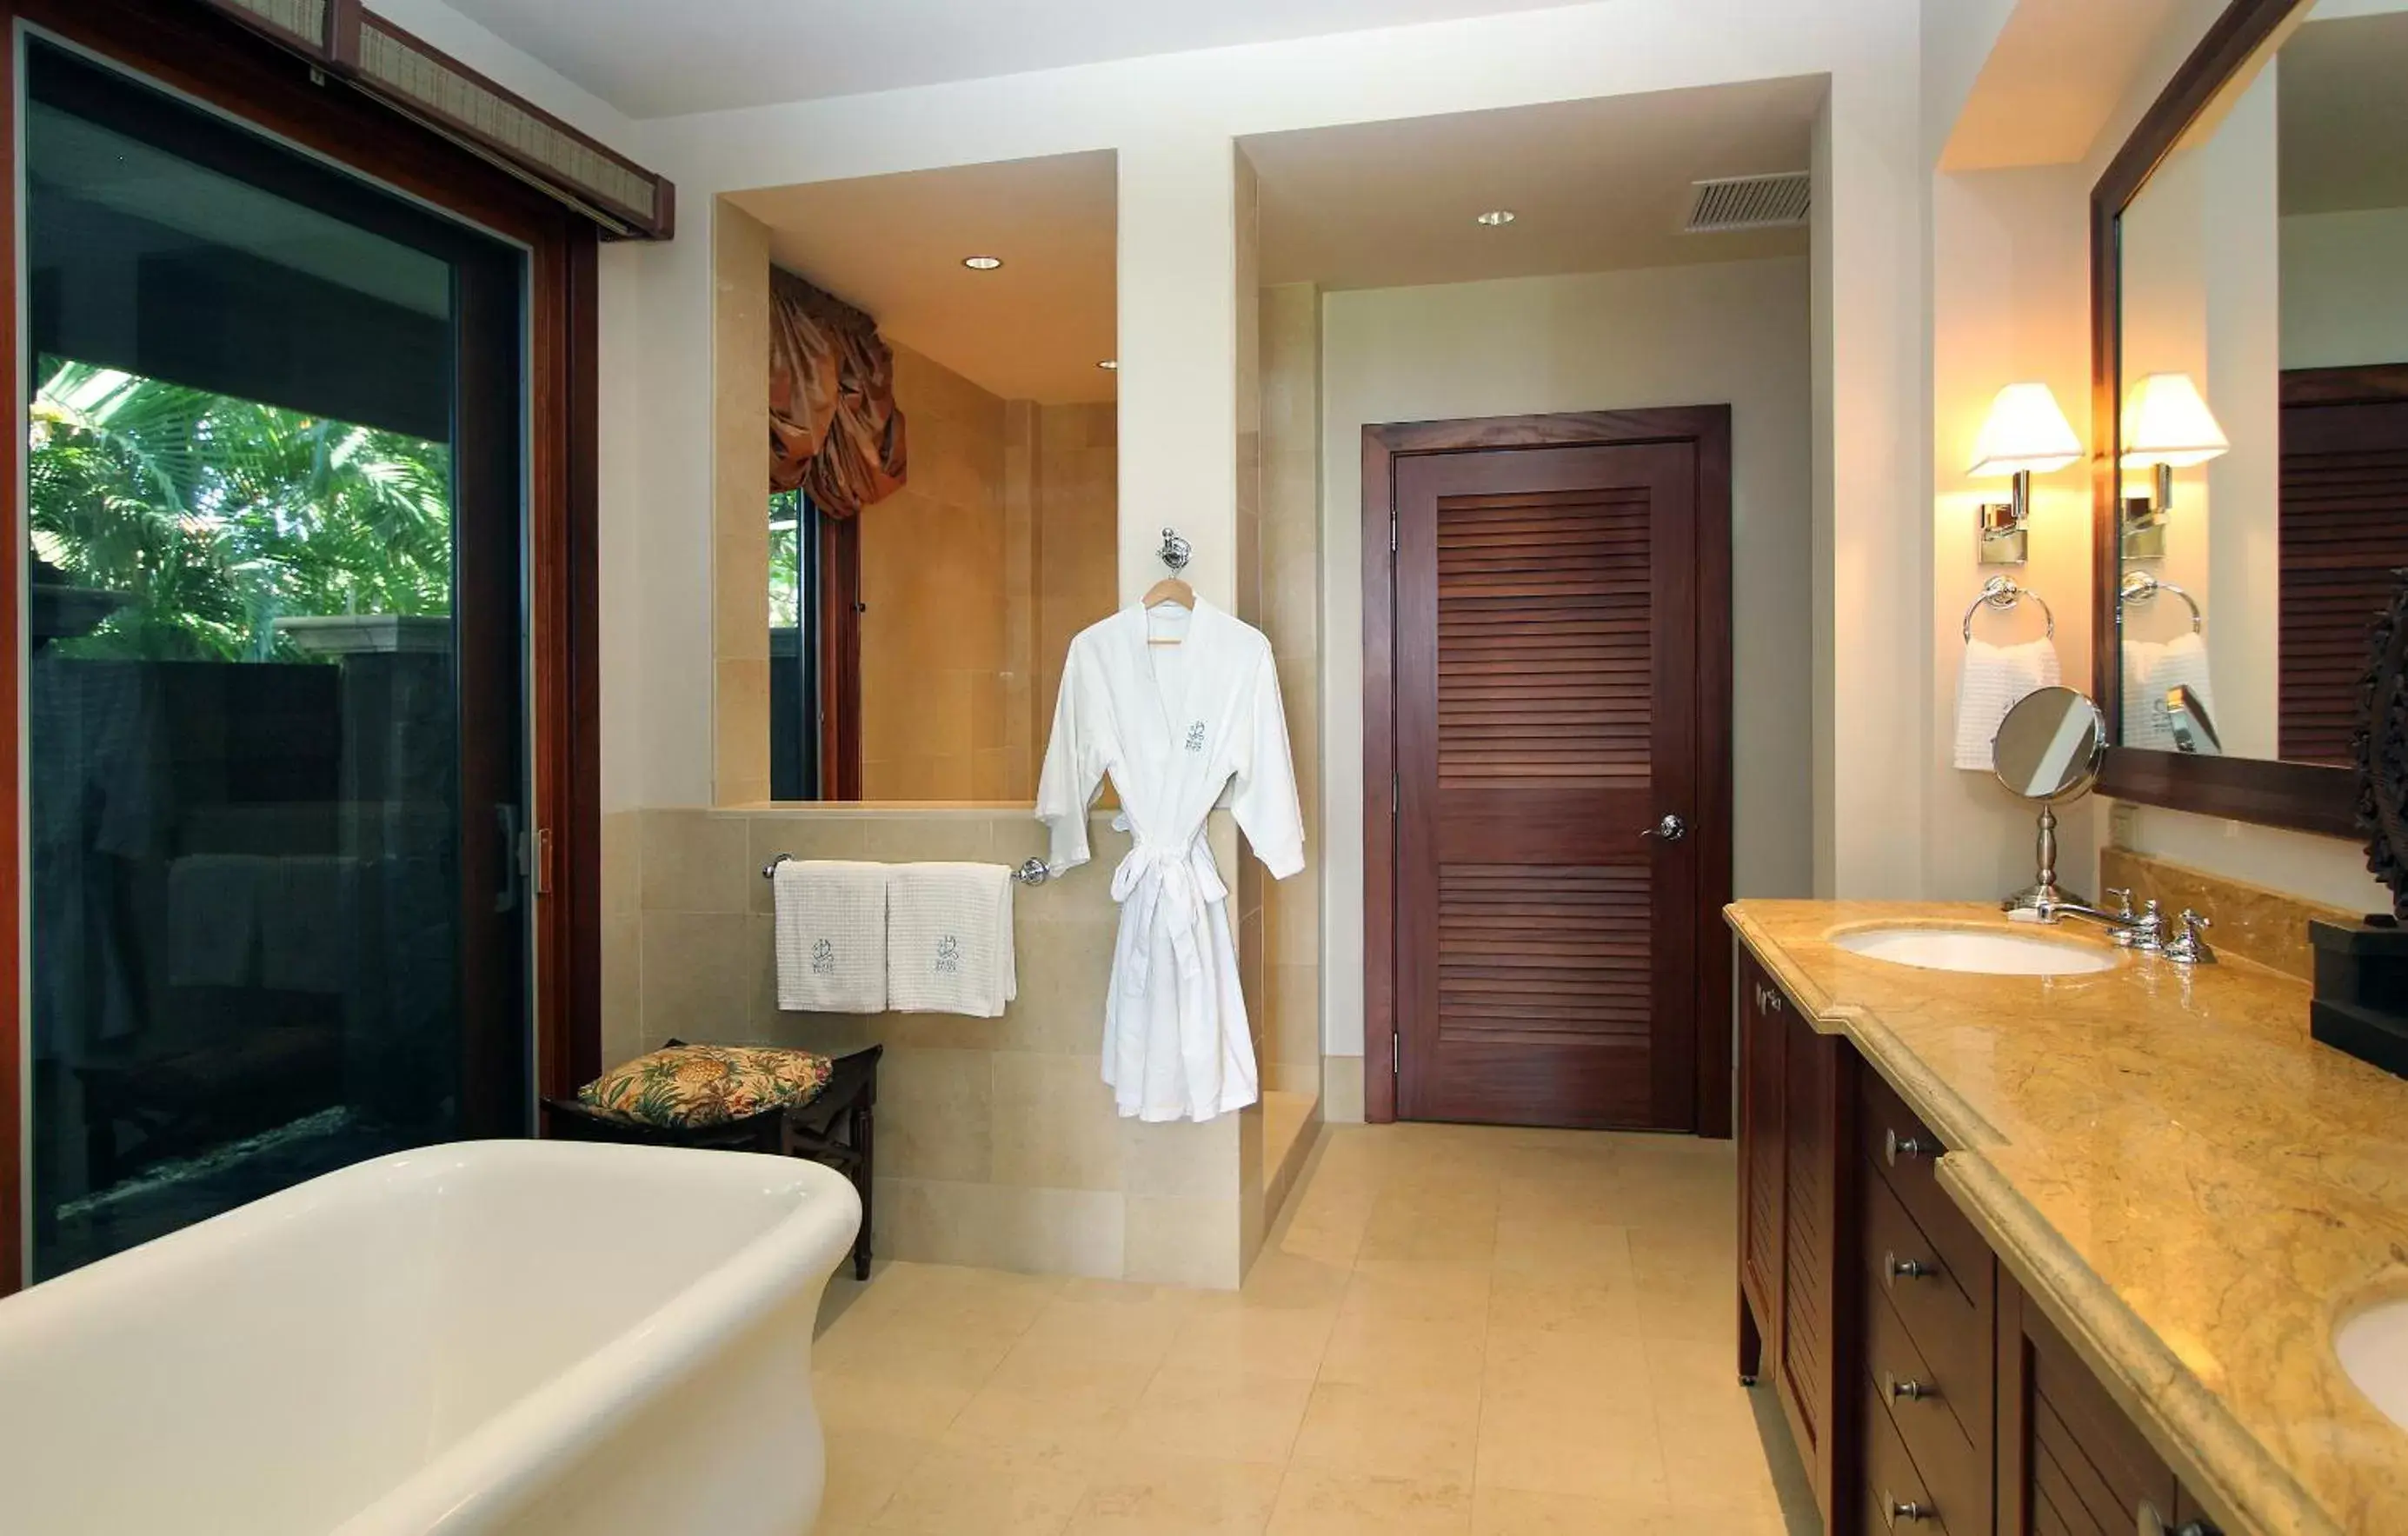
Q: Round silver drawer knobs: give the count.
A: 4